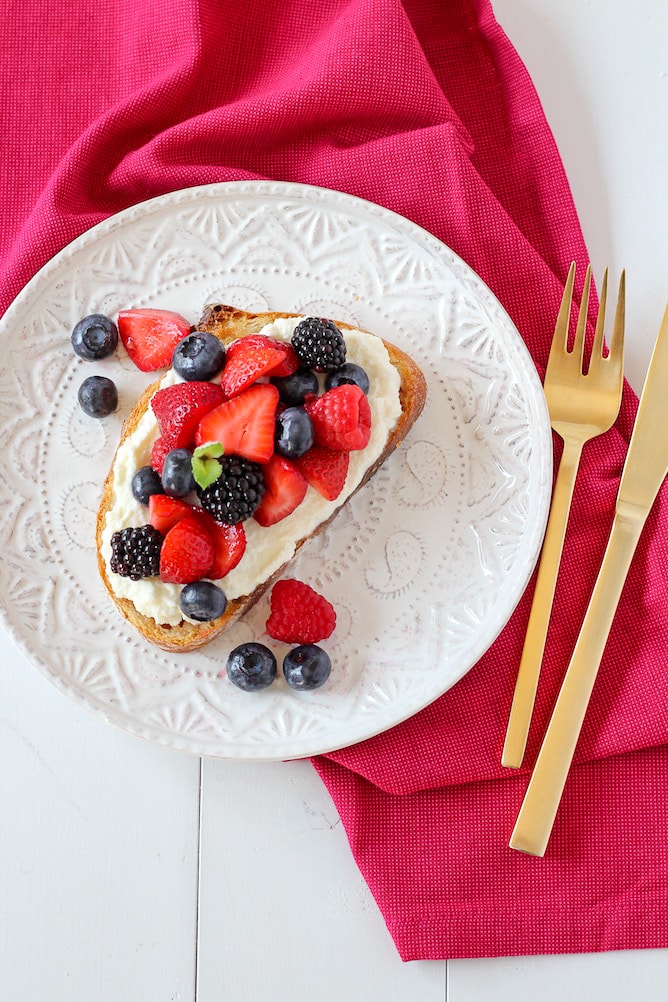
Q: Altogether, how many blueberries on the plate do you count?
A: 11